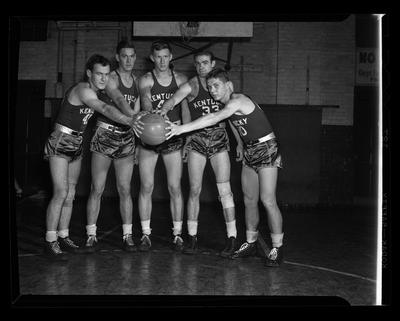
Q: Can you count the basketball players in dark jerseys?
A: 5